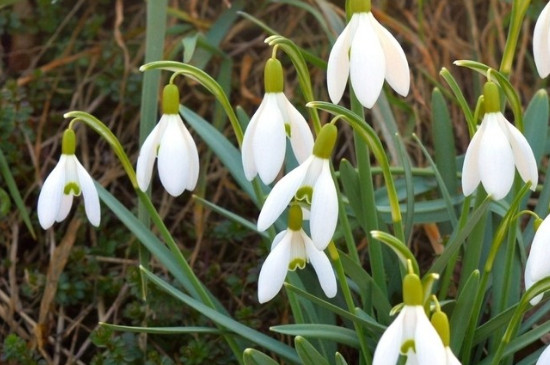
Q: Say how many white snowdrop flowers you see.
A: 12